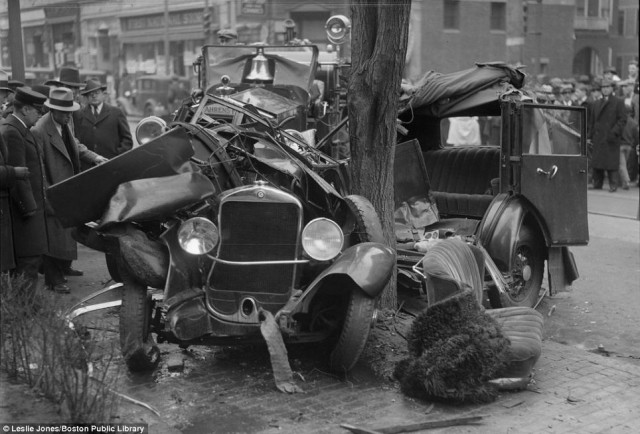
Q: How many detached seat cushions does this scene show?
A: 2